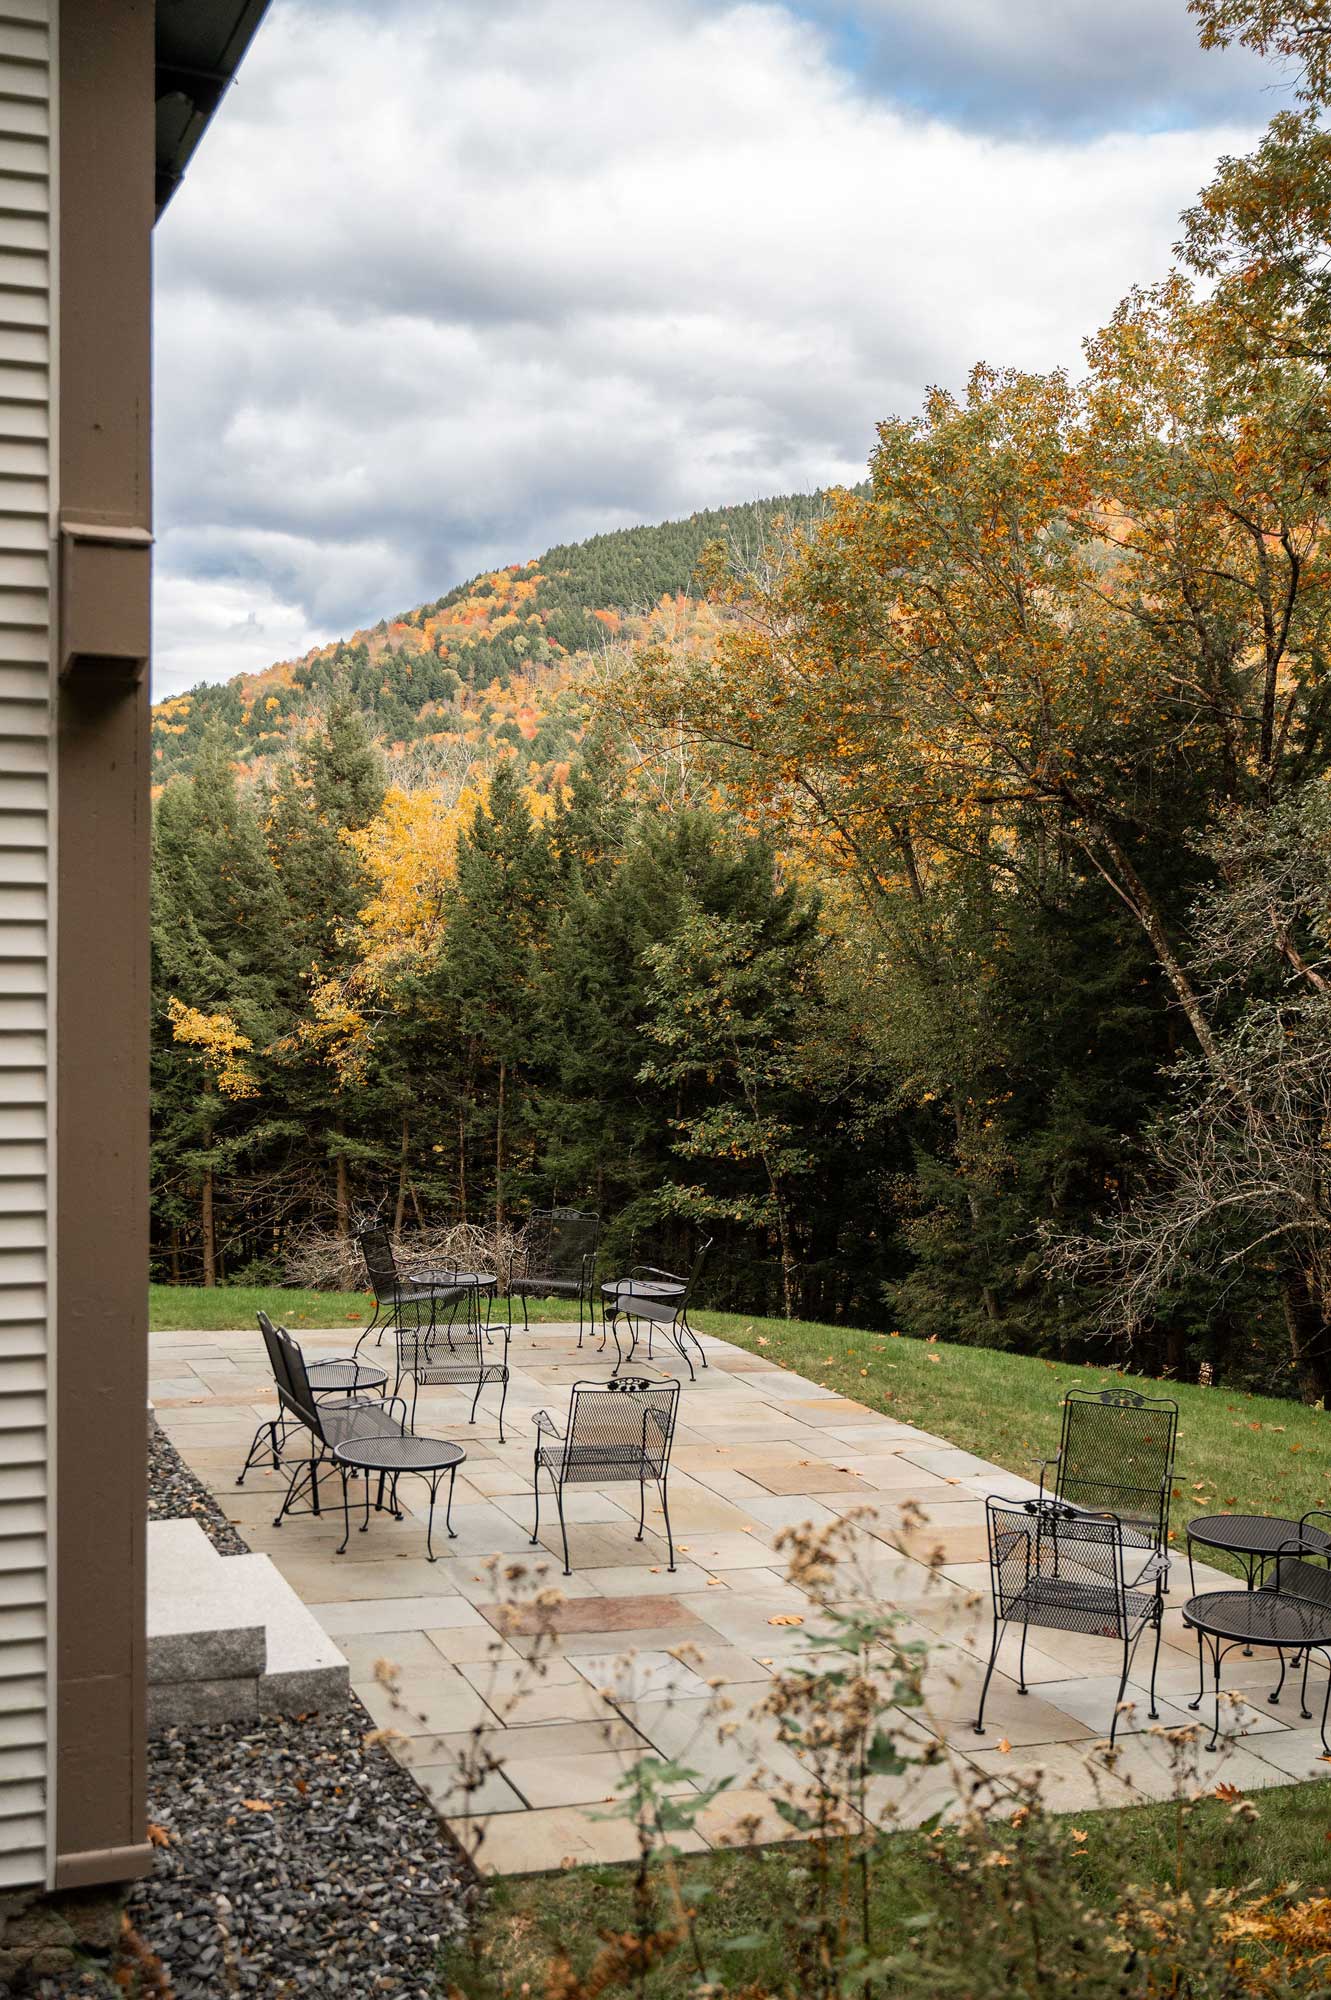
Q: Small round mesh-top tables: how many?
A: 6